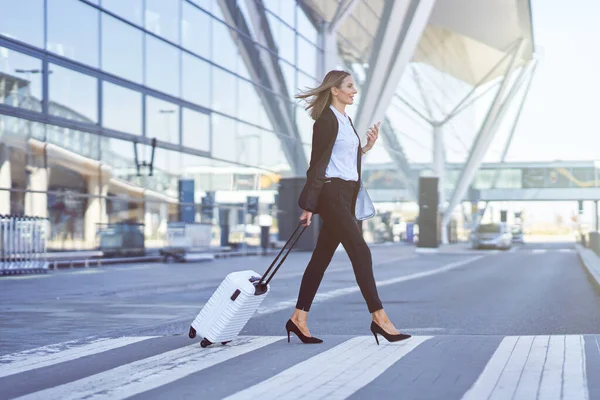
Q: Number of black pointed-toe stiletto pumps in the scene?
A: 2